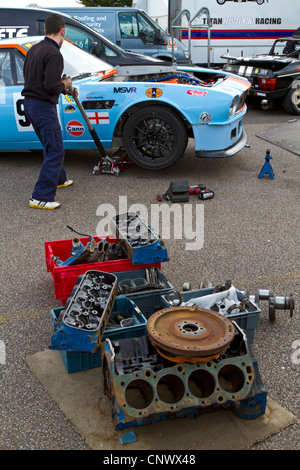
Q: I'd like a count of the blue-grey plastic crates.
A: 3